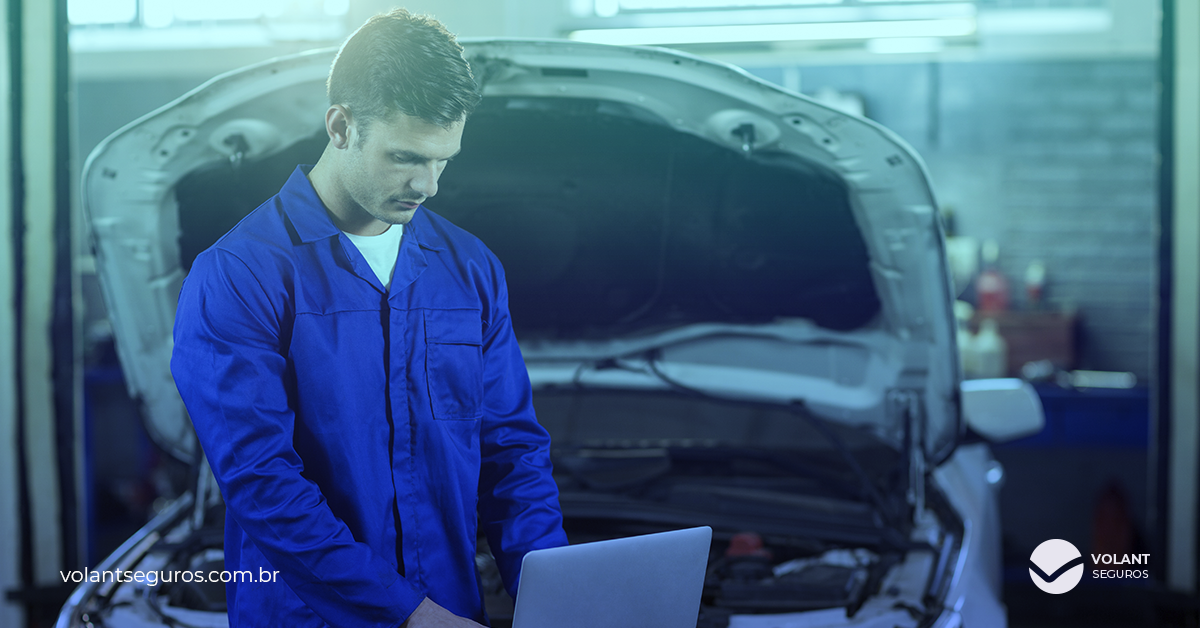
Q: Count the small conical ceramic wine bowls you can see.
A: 0